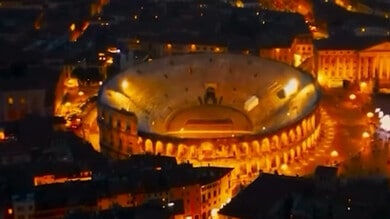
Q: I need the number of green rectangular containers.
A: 0